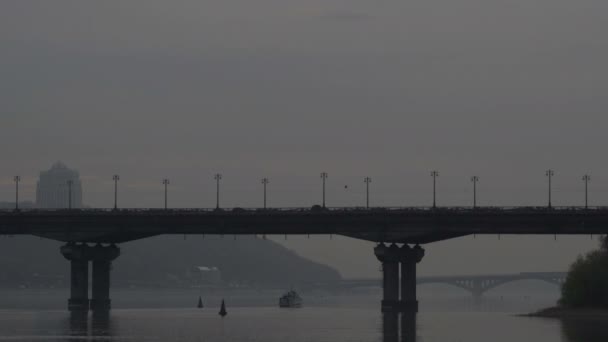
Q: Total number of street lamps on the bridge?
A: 12